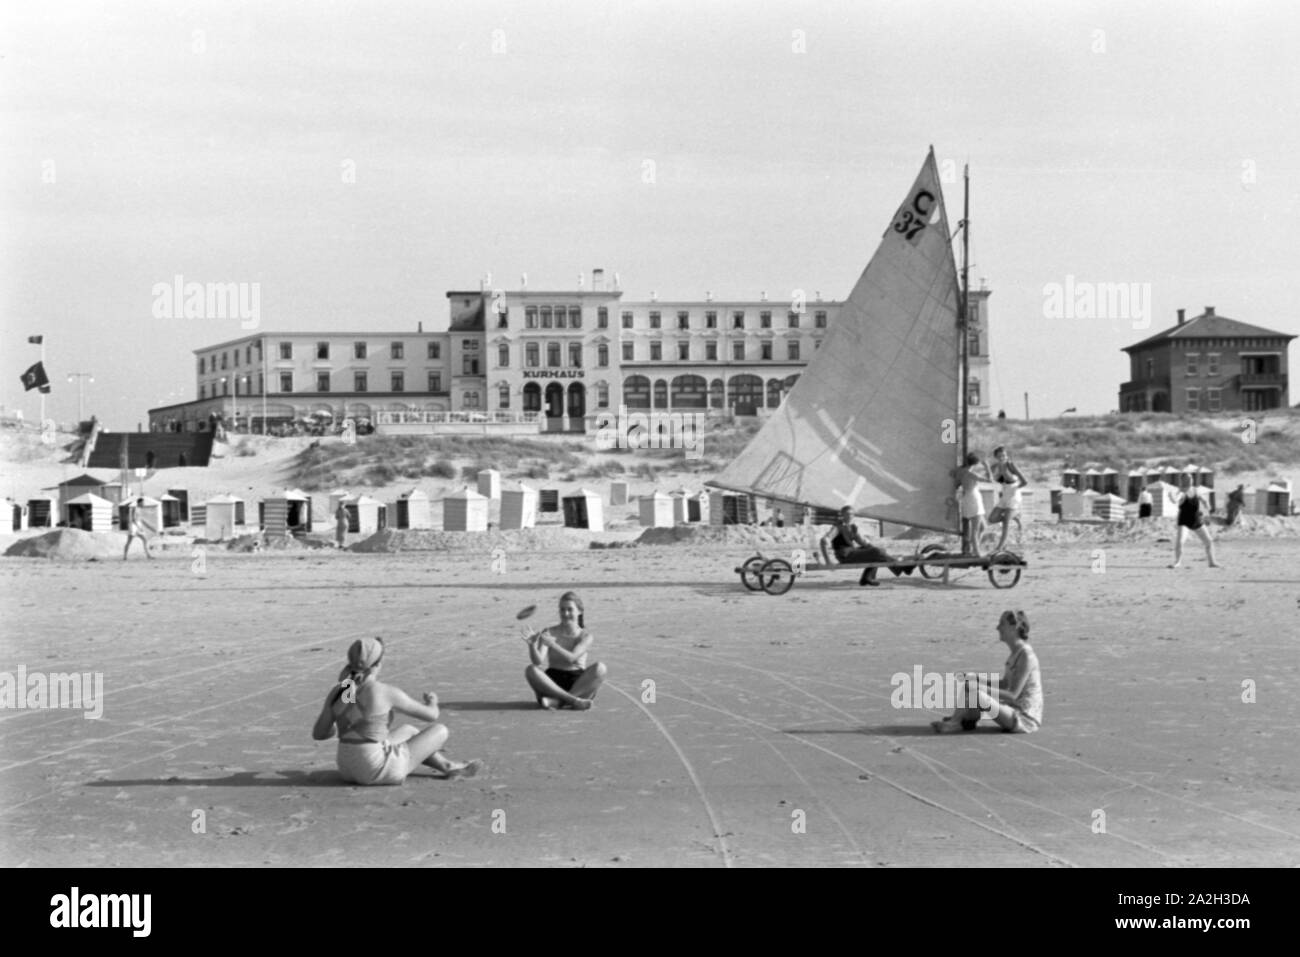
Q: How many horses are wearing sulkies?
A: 0